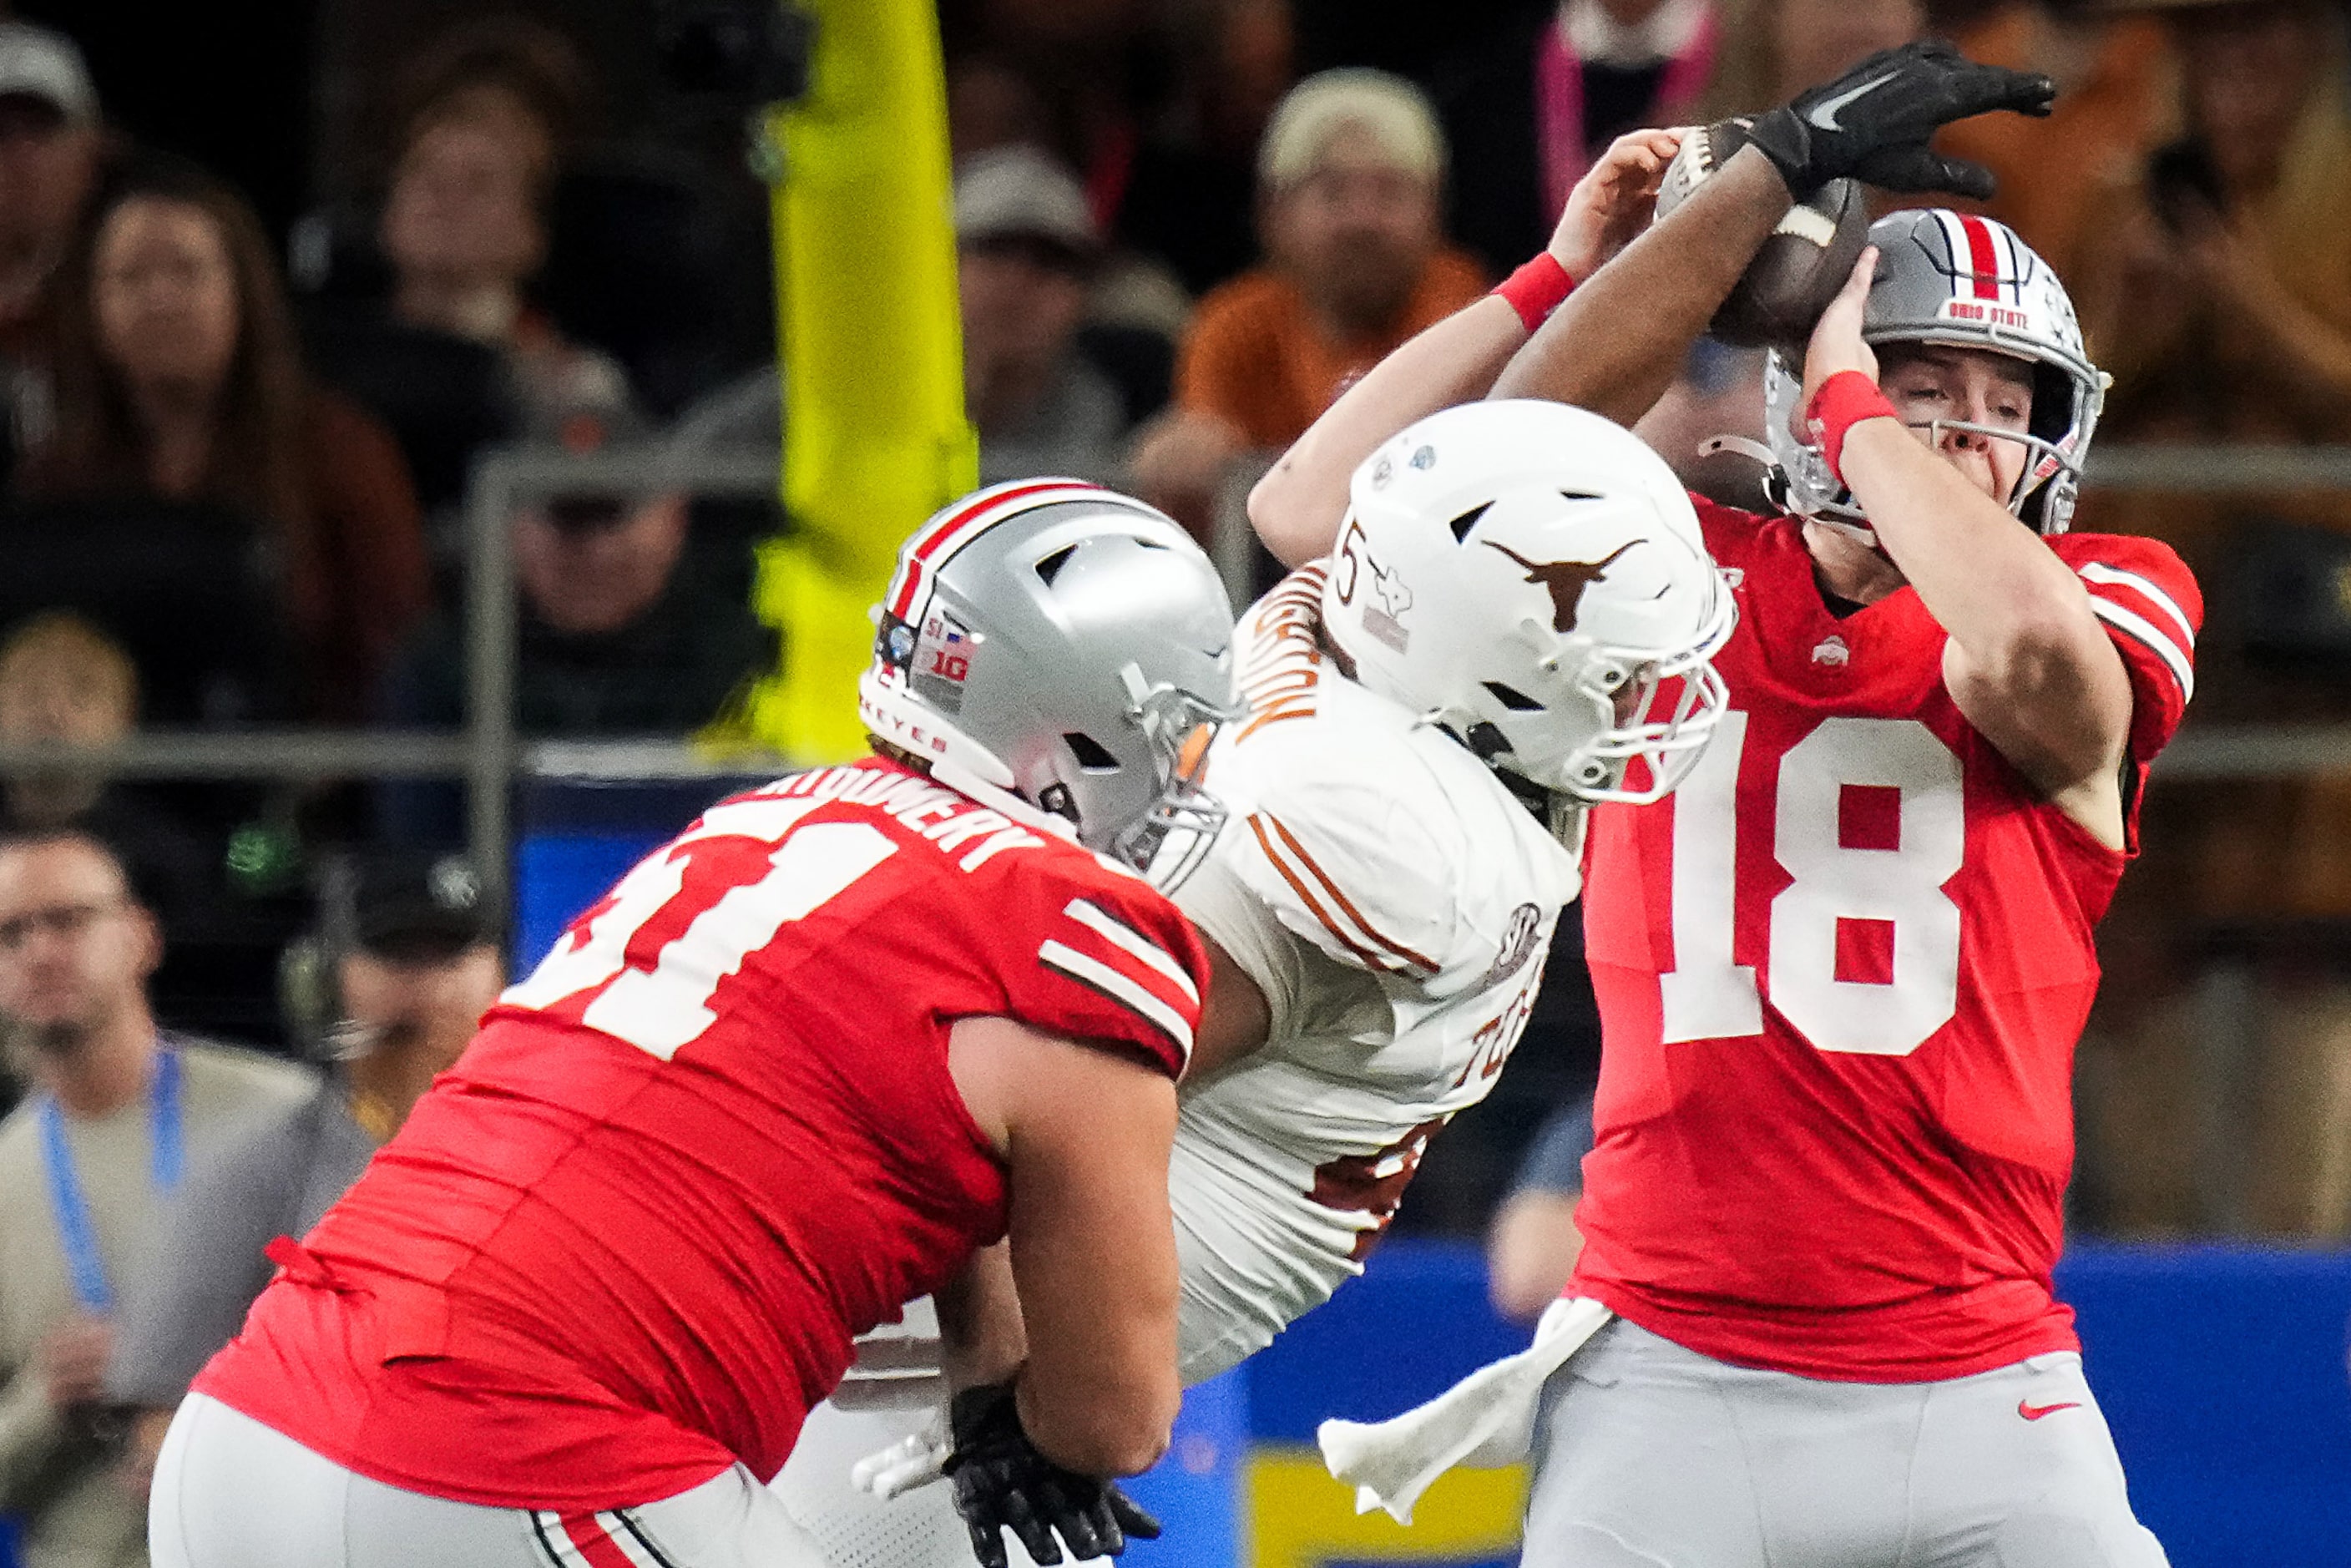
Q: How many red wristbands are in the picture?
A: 2